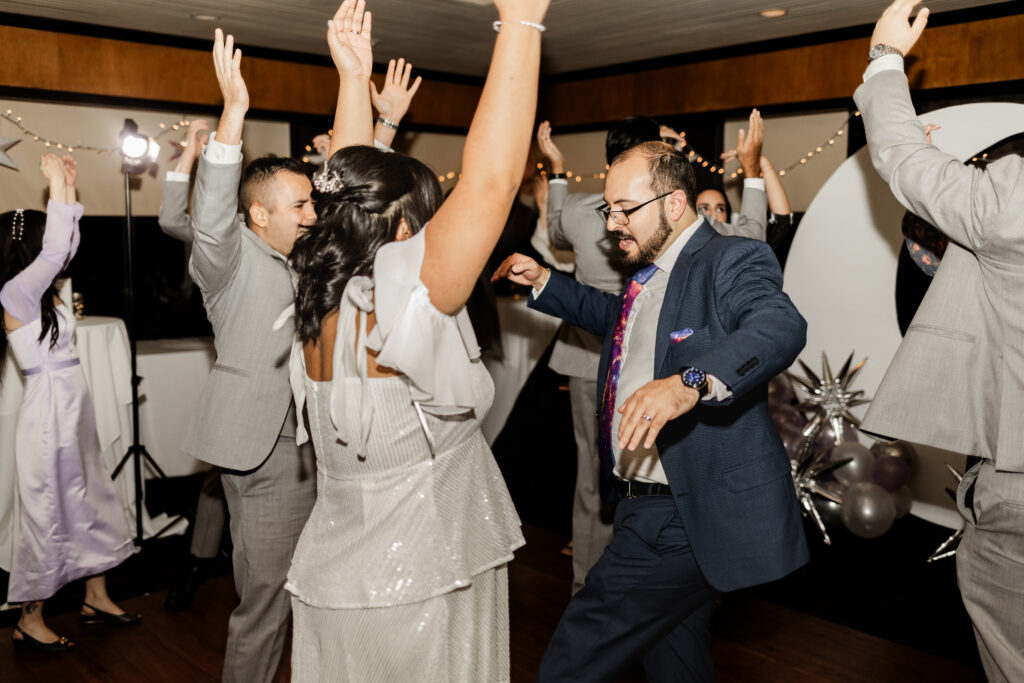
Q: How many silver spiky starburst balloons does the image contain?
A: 3